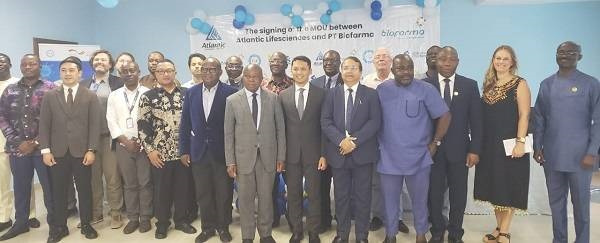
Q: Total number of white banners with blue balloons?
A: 1